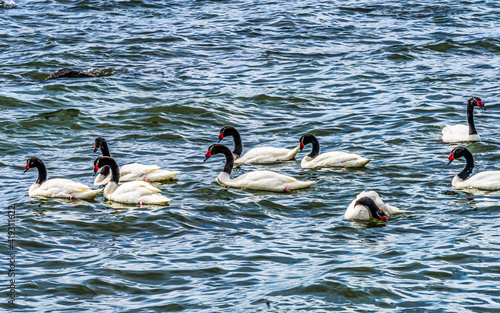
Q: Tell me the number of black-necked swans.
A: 9